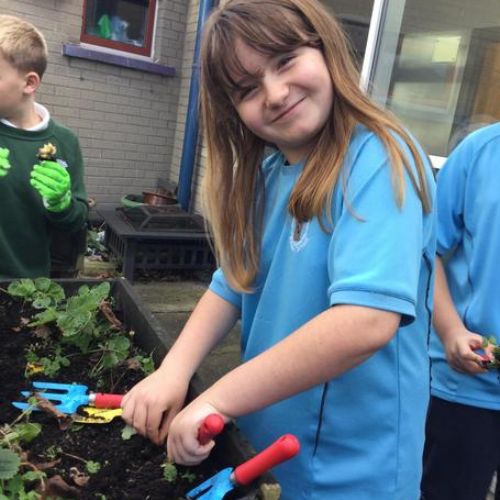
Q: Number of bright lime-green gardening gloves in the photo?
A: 2